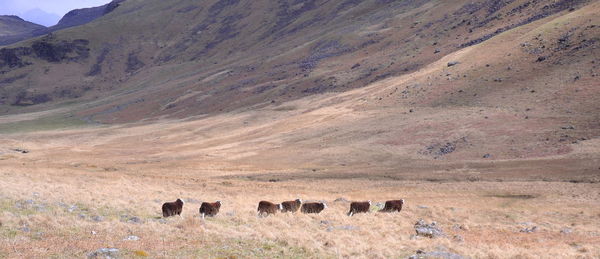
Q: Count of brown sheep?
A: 7